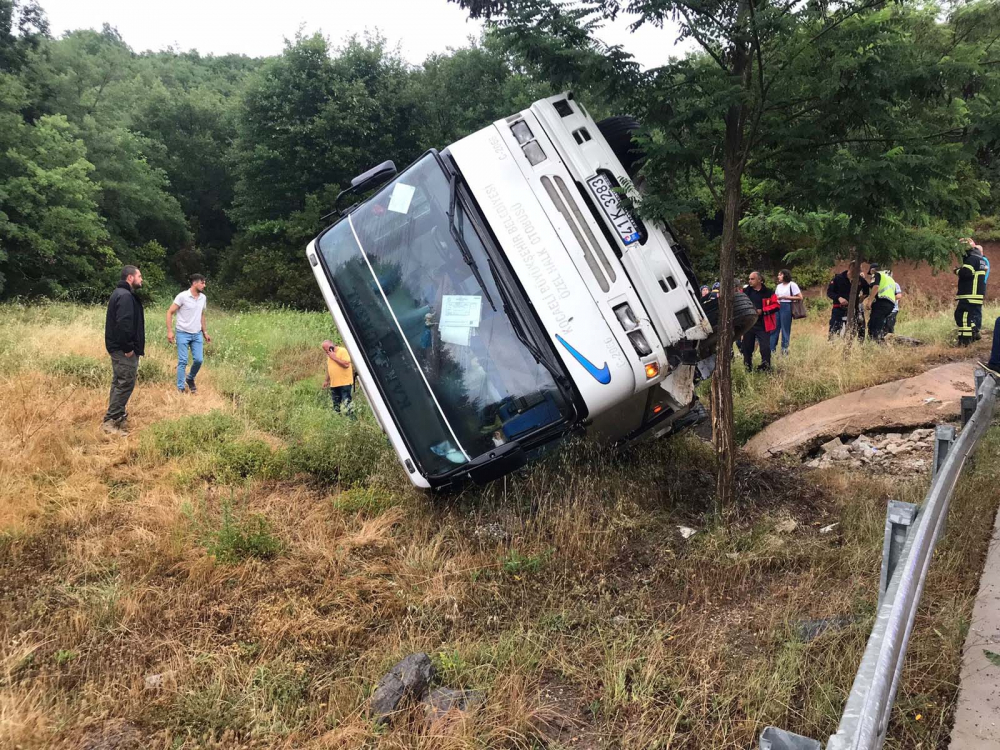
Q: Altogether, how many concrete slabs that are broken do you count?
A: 1